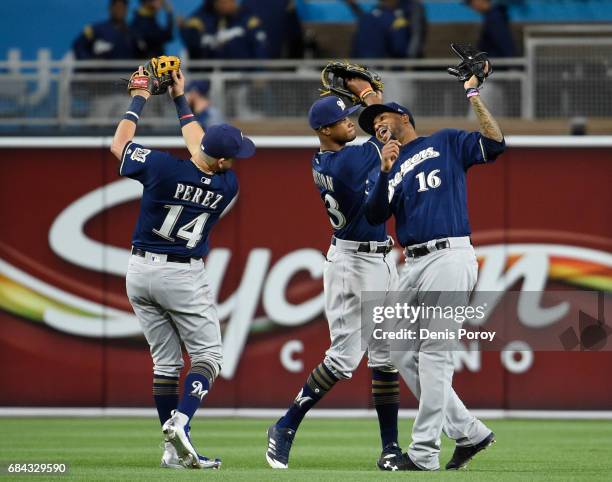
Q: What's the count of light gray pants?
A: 3